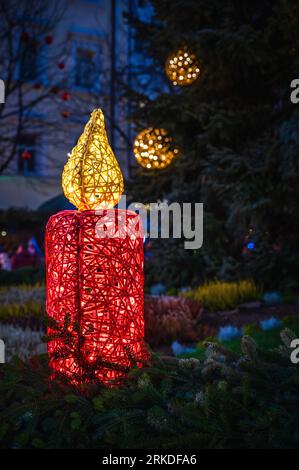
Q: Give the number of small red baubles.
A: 8